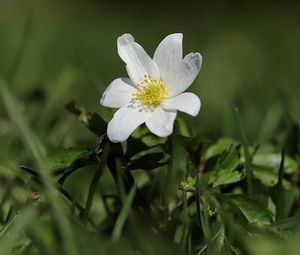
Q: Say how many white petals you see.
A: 7